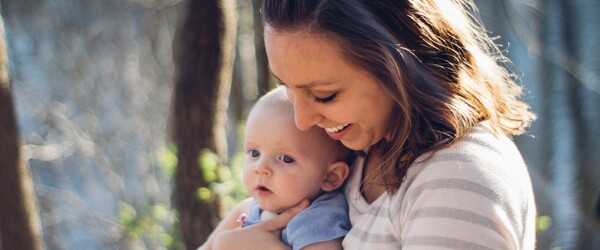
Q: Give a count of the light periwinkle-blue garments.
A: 1